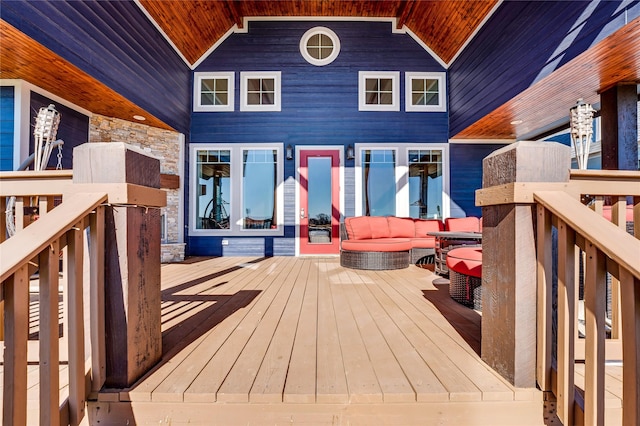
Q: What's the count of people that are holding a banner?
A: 0